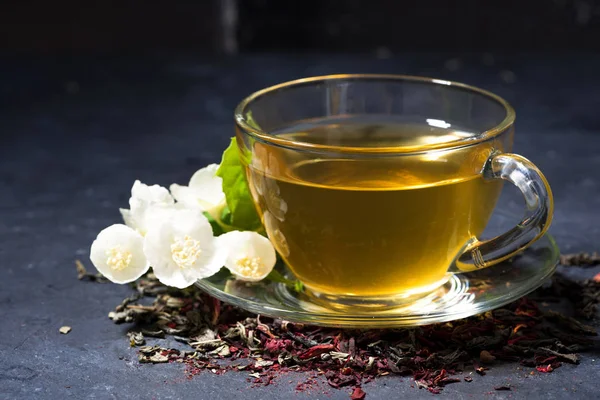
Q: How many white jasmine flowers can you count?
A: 5